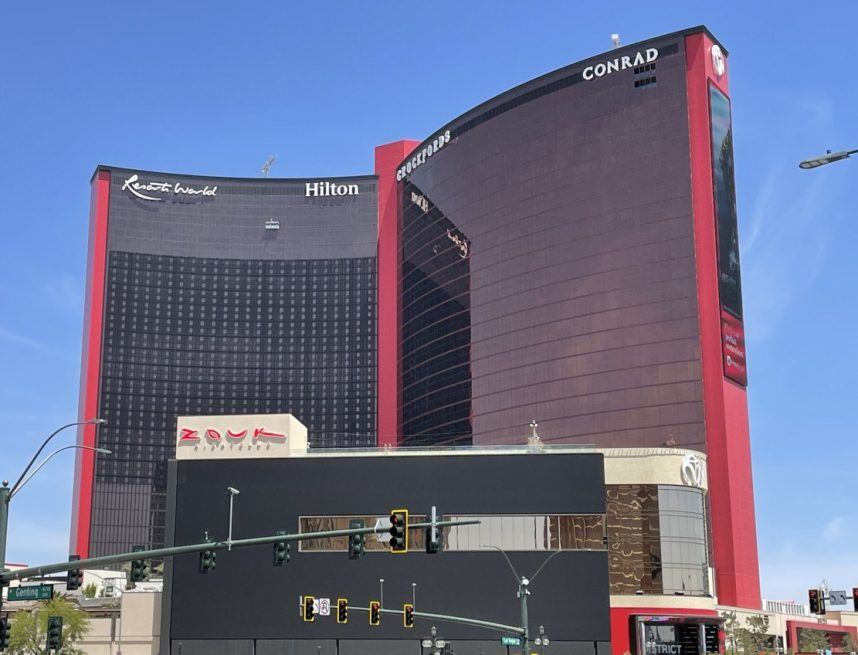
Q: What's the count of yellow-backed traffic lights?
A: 5